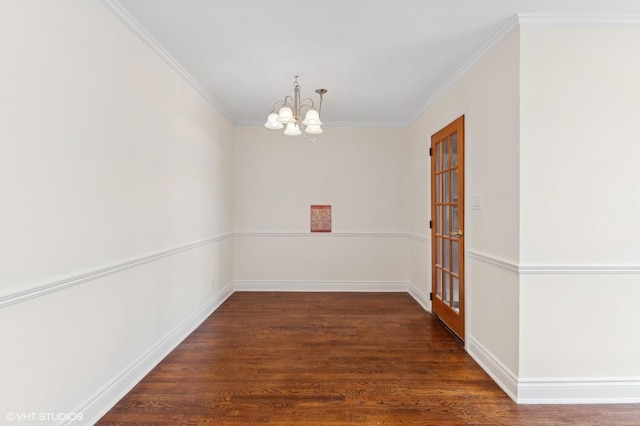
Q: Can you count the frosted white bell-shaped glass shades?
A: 5